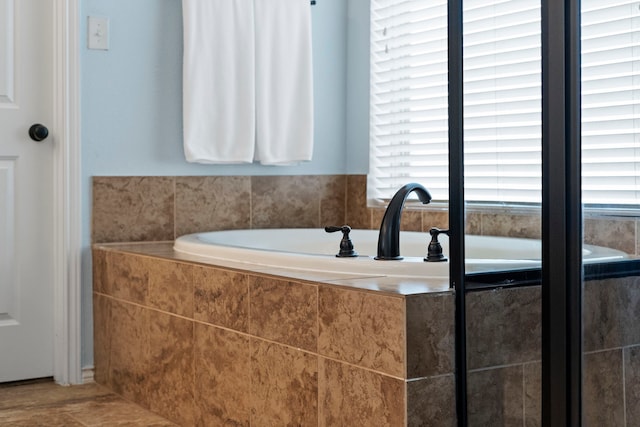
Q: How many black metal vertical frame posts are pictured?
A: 2